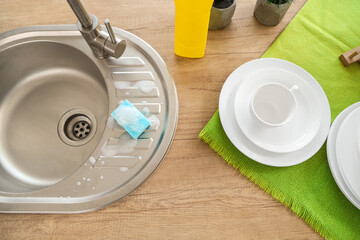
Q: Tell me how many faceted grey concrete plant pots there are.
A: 2